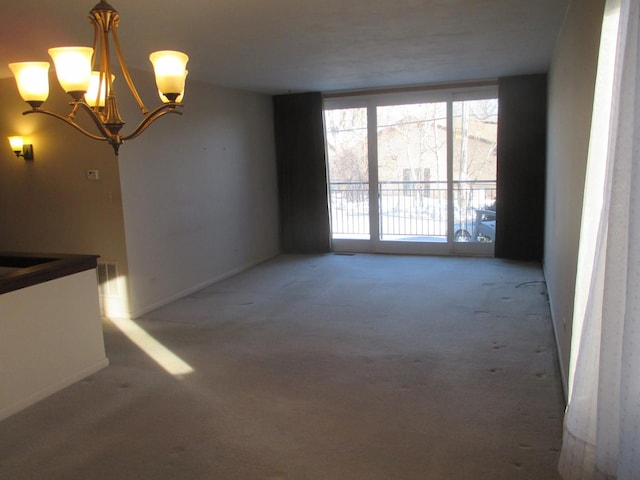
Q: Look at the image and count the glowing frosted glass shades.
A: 6